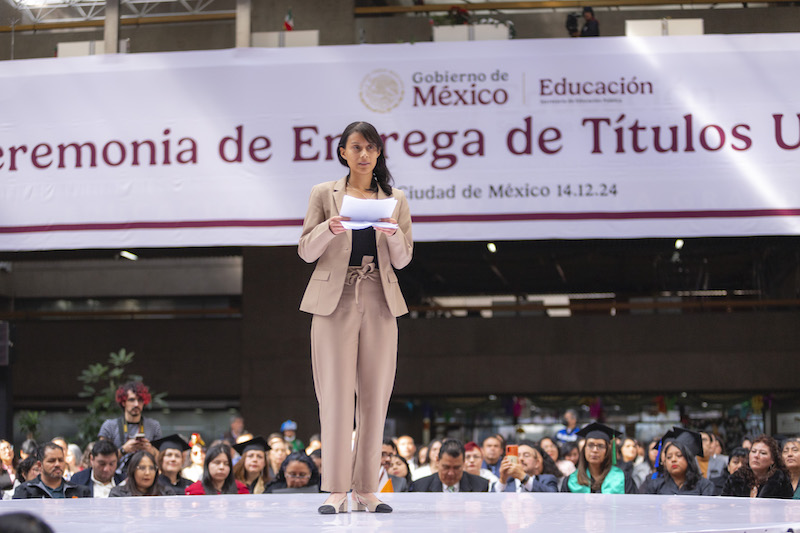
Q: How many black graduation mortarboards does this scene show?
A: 5